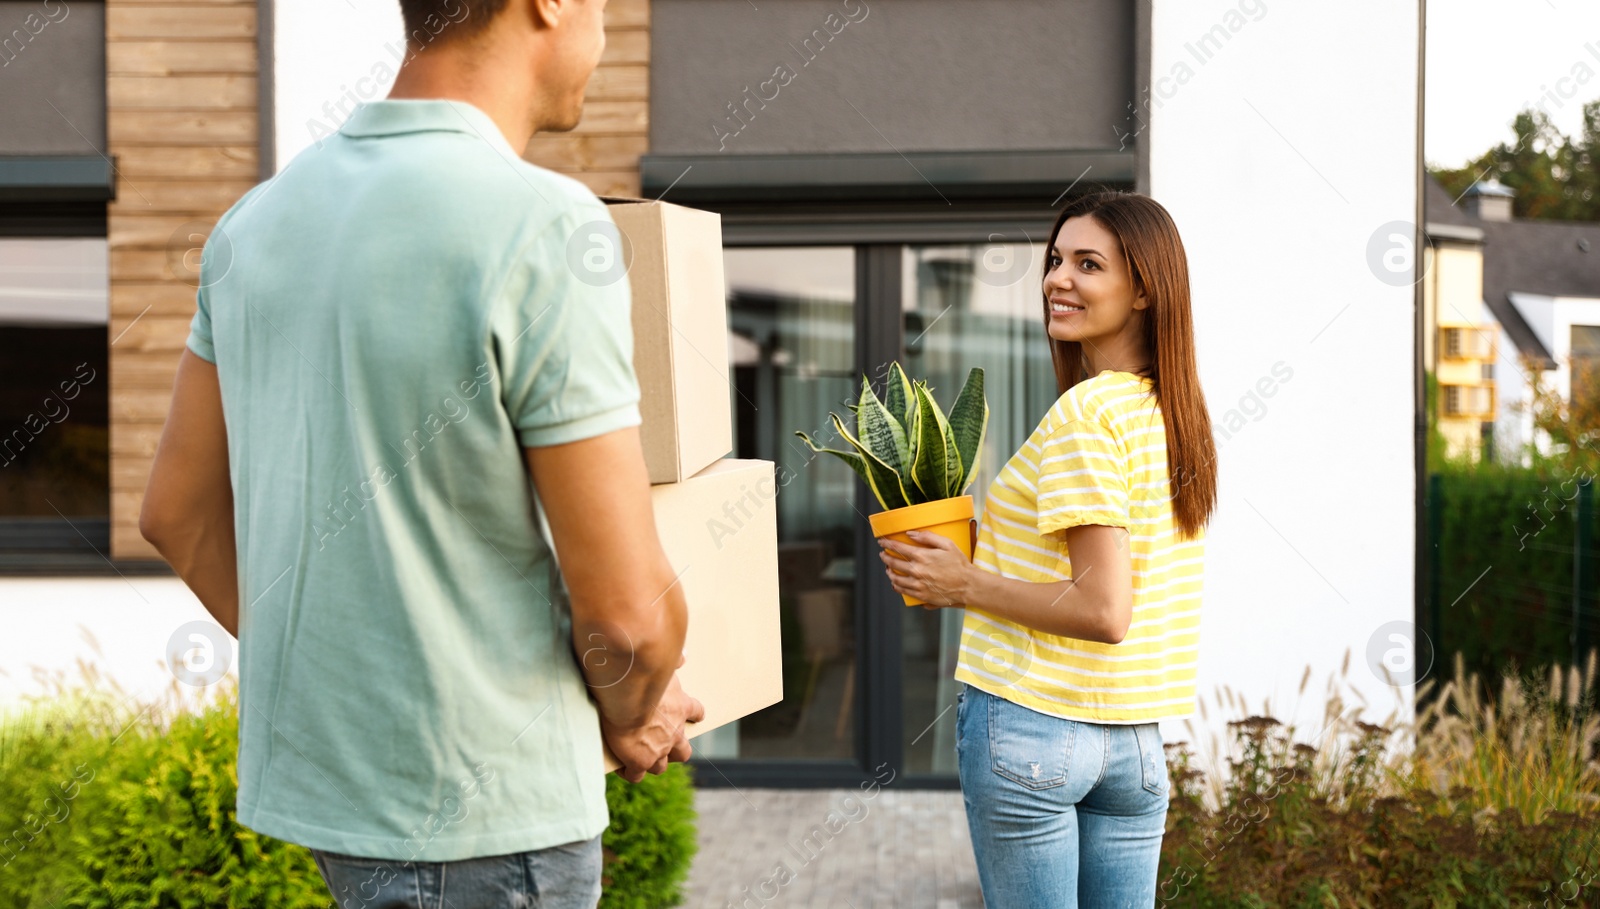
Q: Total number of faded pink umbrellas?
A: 0